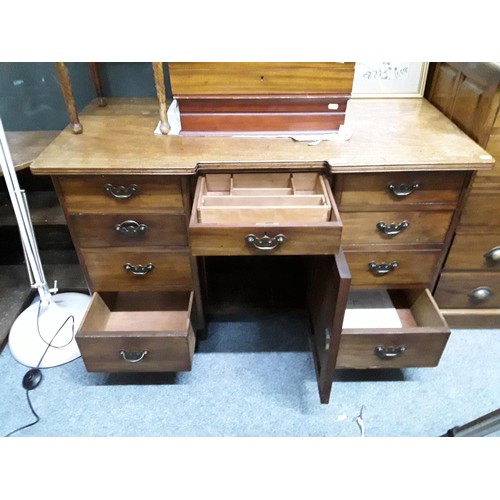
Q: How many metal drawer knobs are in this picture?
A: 11